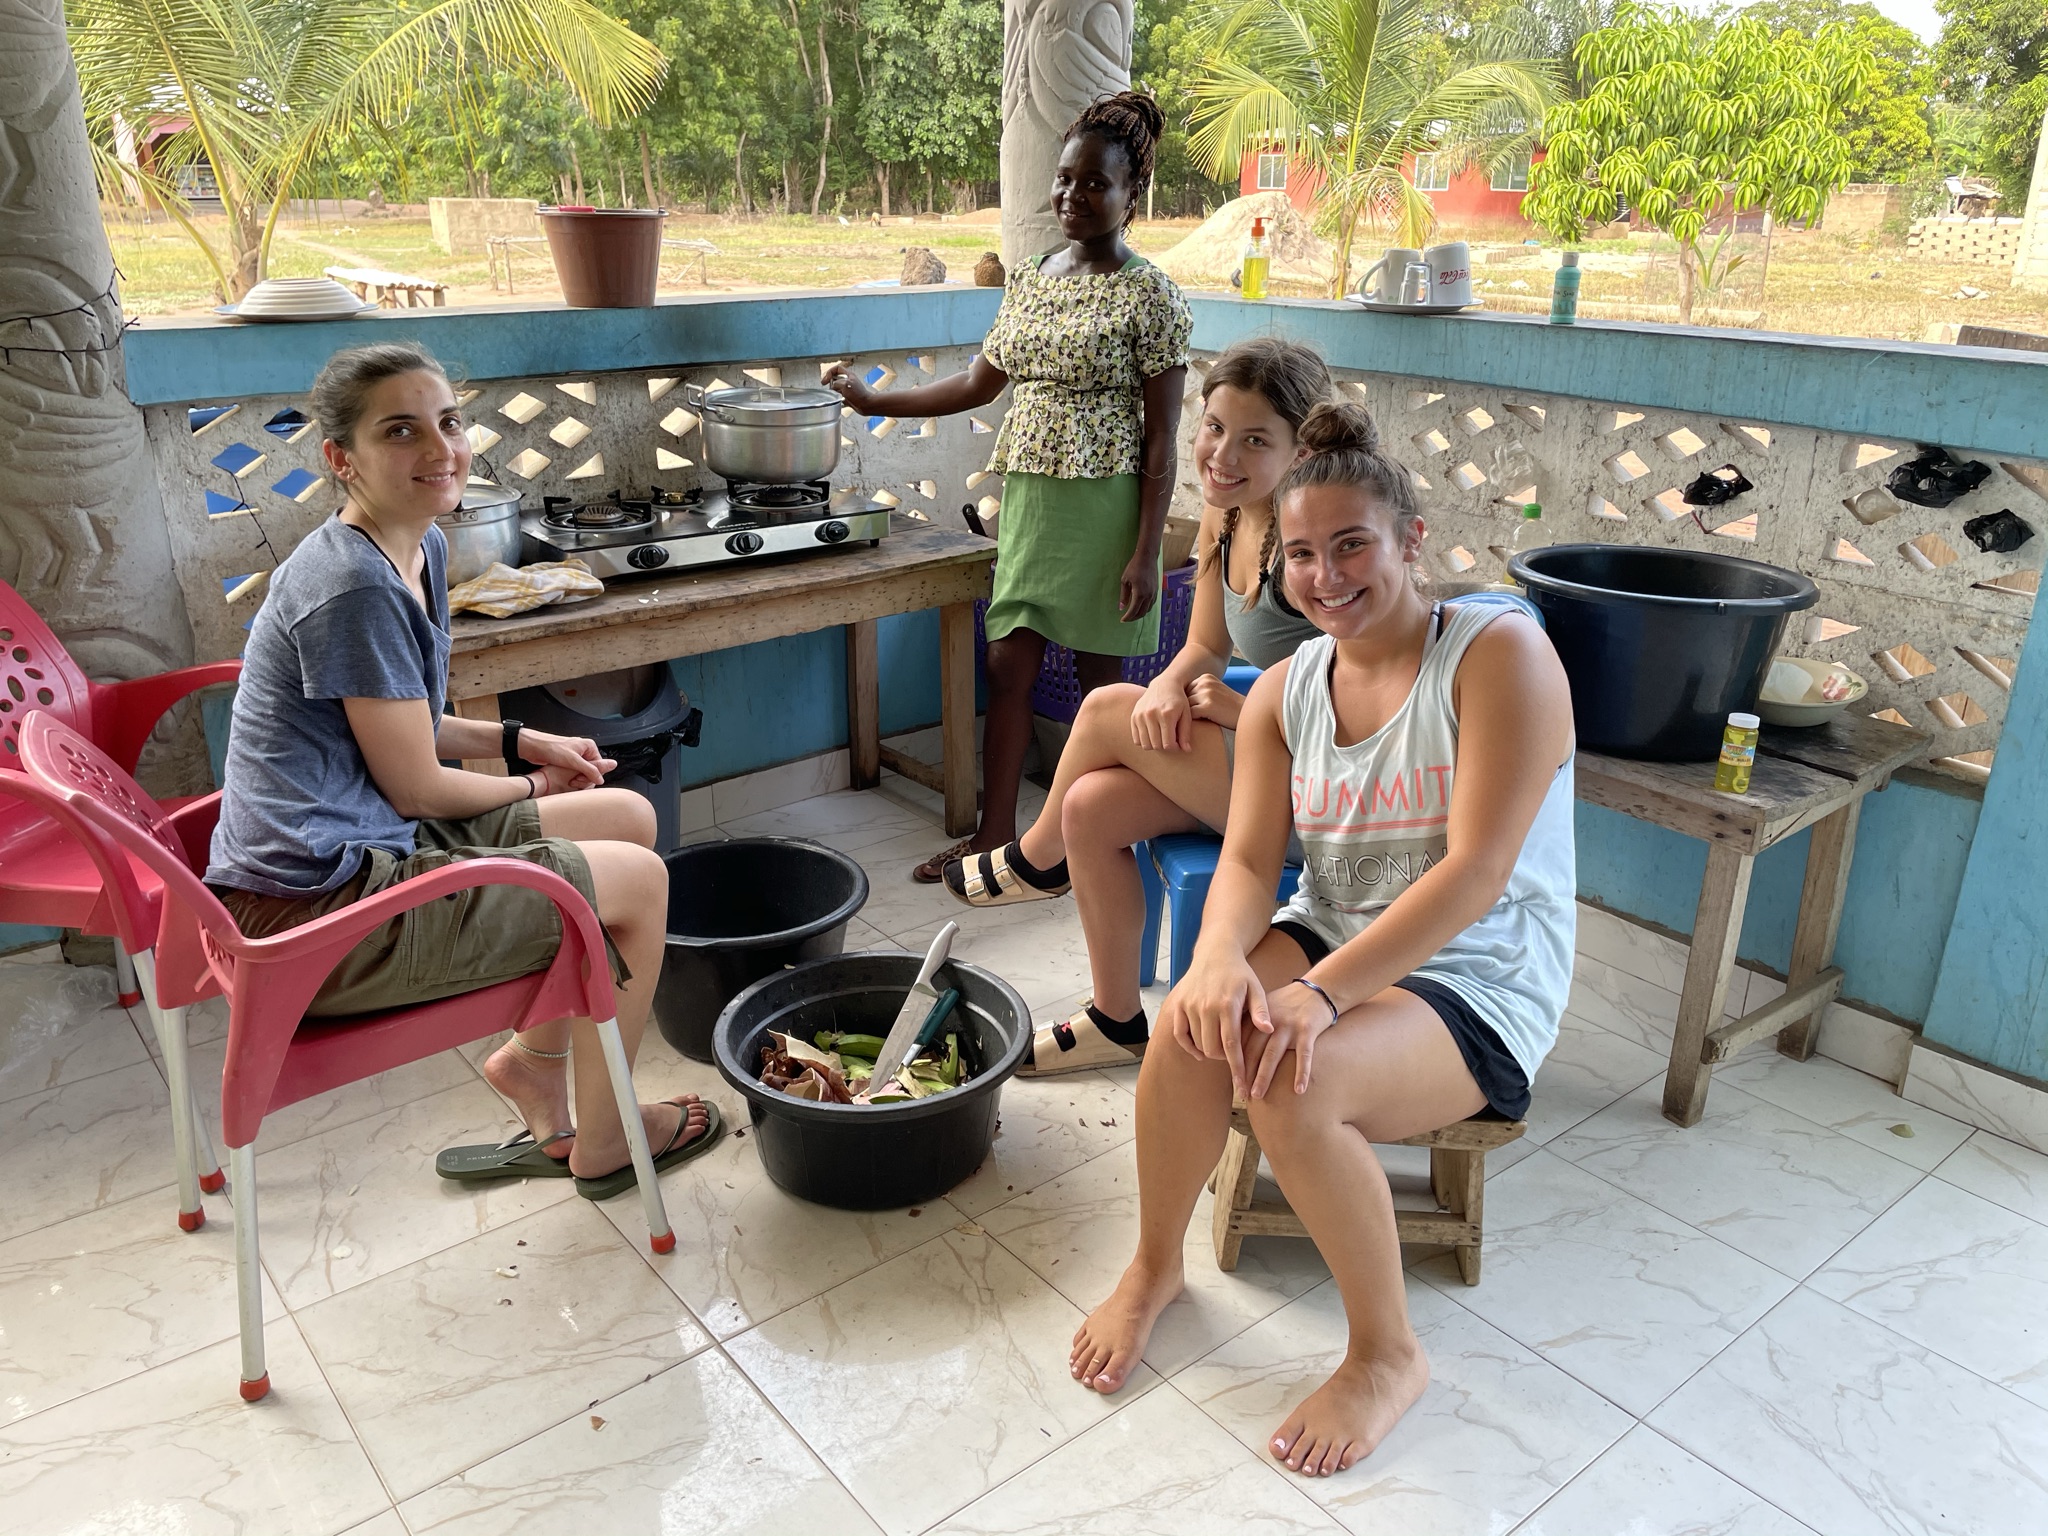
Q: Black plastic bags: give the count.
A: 4